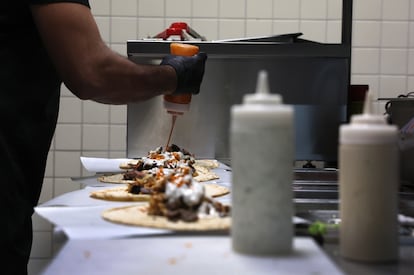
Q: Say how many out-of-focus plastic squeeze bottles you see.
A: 2